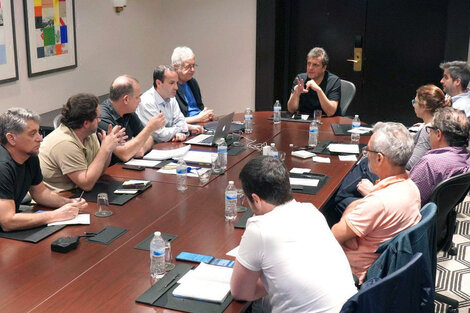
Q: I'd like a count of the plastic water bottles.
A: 9